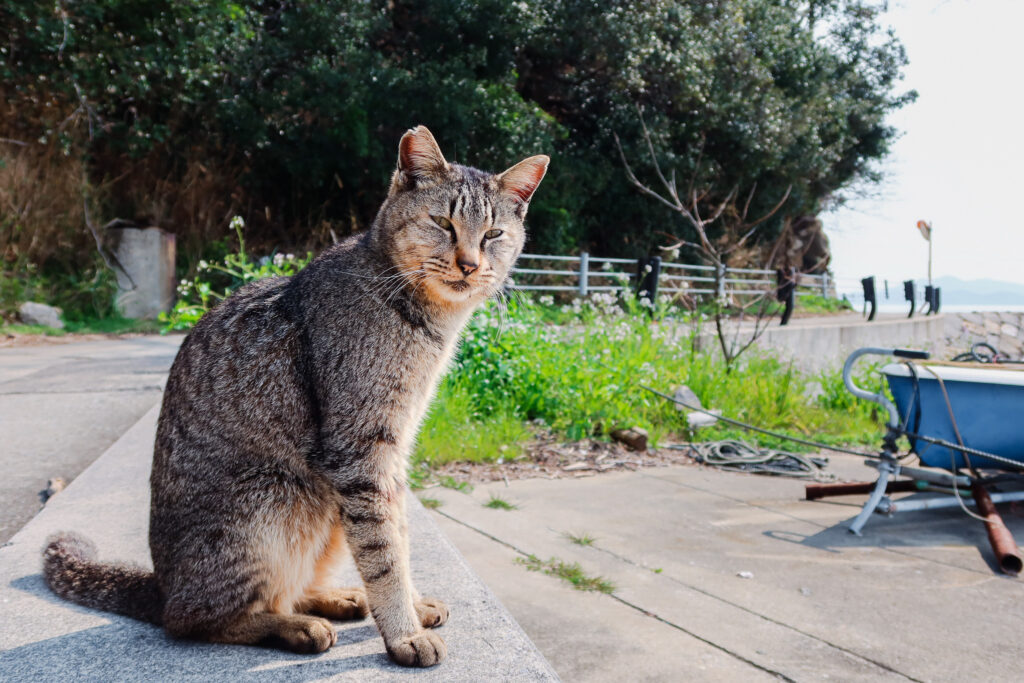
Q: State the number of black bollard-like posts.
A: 6